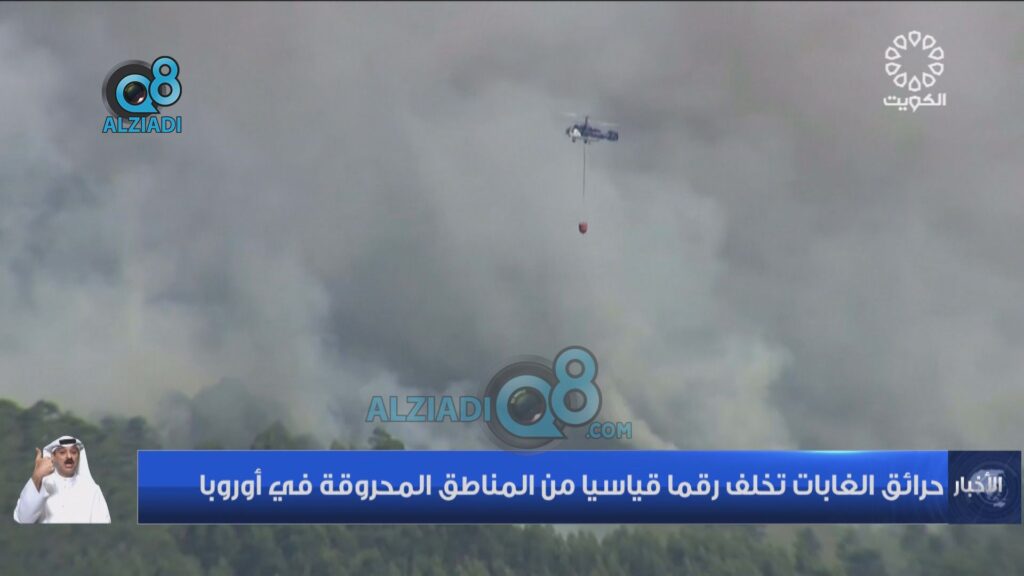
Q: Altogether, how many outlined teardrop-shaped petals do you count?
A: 10